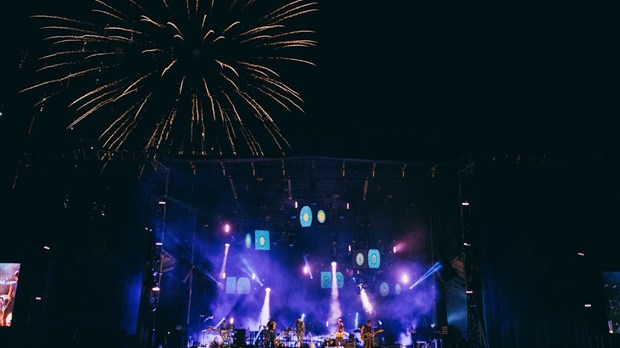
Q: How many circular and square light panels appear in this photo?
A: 12